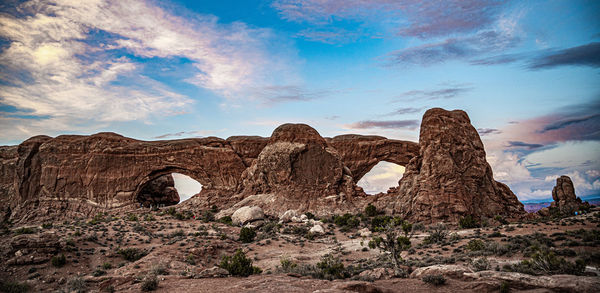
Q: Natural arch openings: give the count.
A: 2